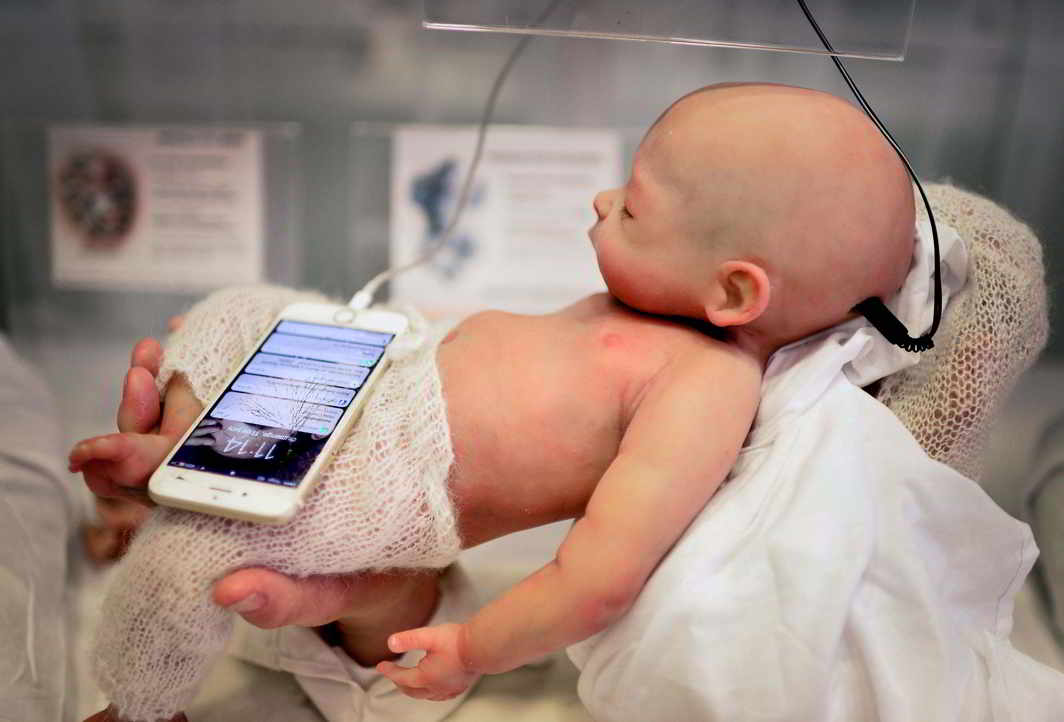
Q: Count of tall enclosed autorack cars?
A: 0